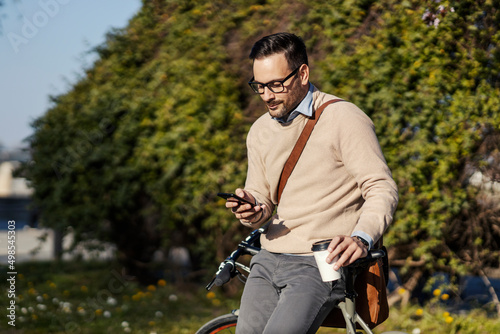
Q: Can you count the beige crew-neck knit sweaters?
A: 1